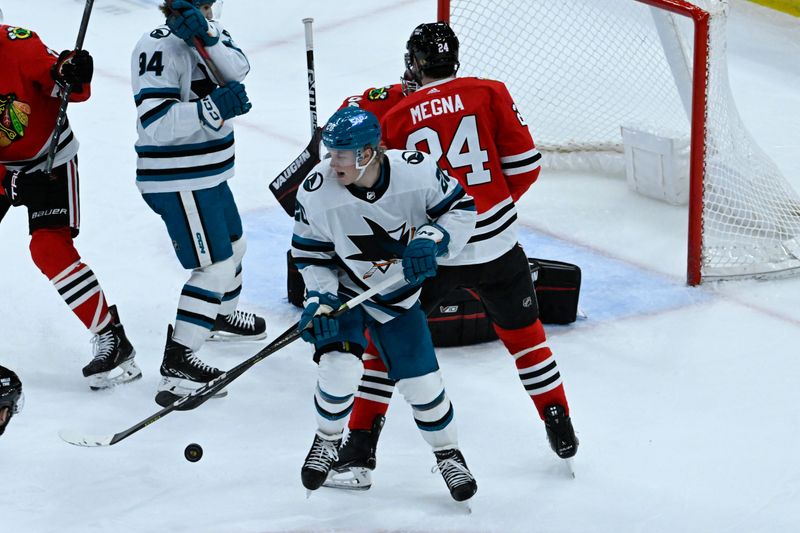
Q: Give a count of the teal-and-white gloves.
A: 4